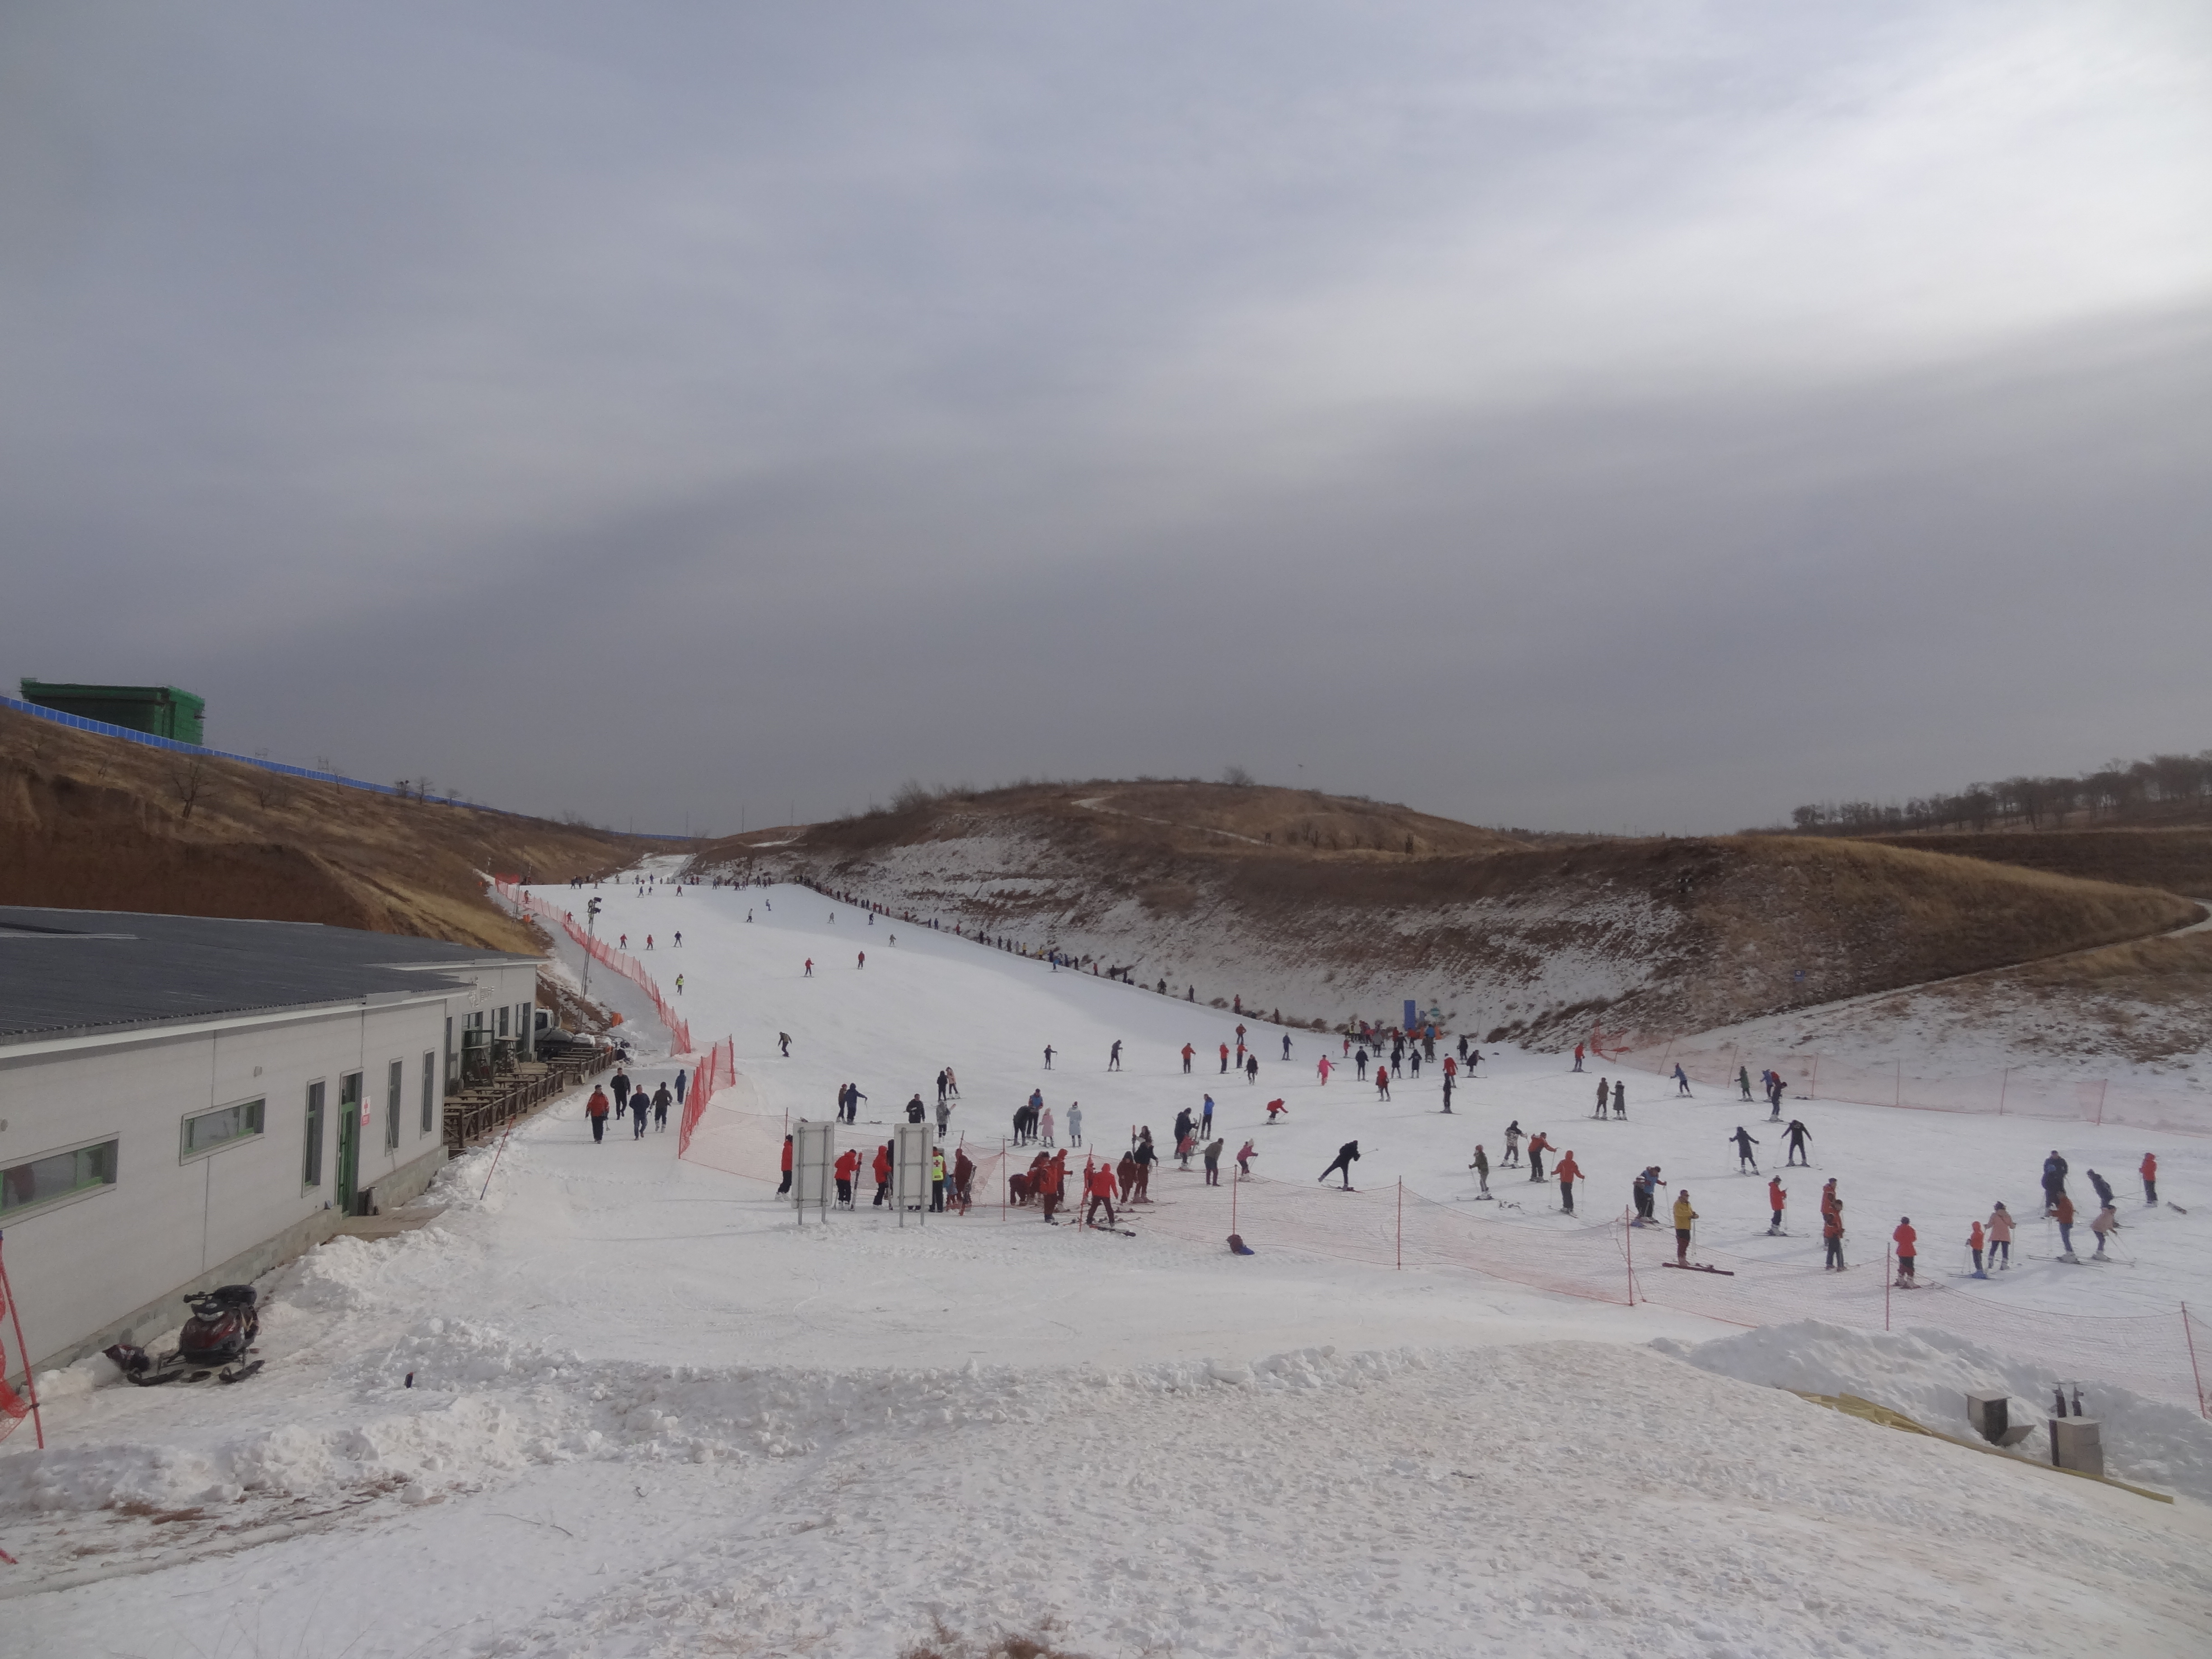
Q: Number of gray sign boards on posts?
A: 2